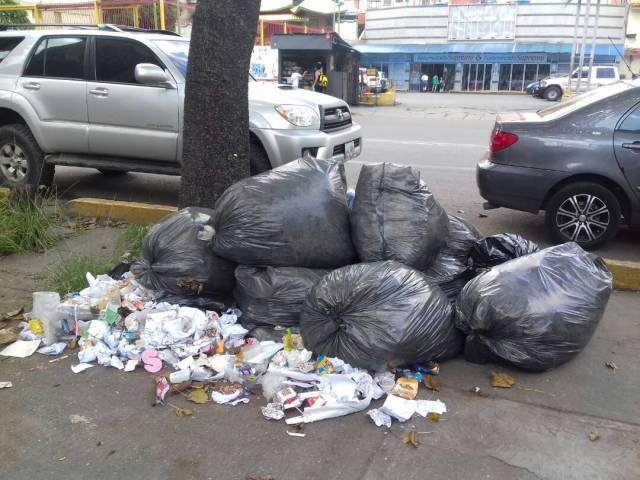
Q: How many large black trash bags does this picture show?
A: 8